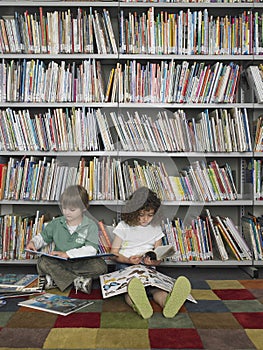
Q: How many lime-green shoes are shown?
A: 2